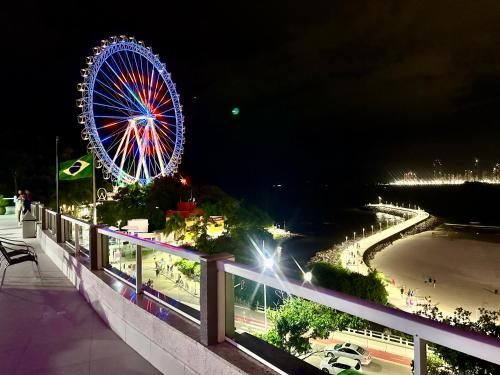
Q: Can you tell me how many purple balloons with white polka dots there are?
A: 0